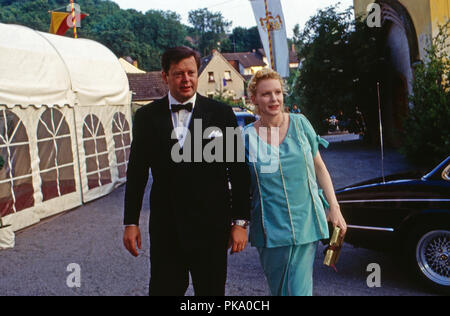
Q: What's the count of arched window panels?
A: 4